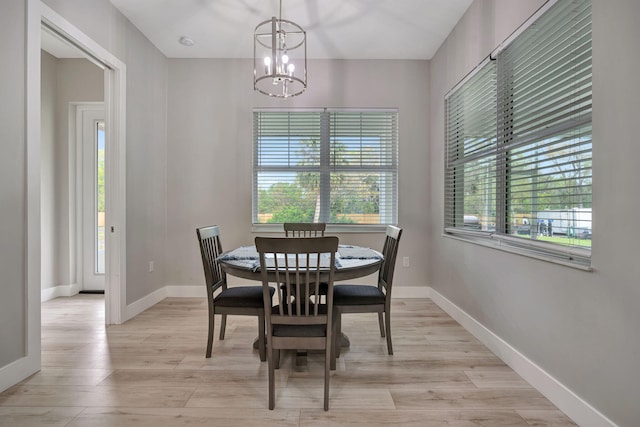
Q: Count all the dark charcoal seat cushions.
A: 4